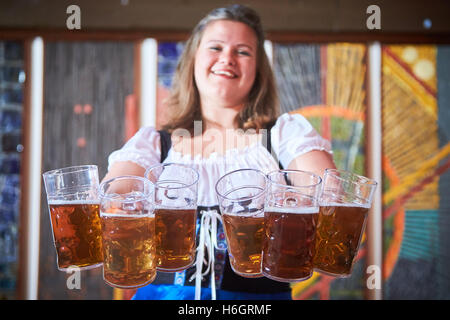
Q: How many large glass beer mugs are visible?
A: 6